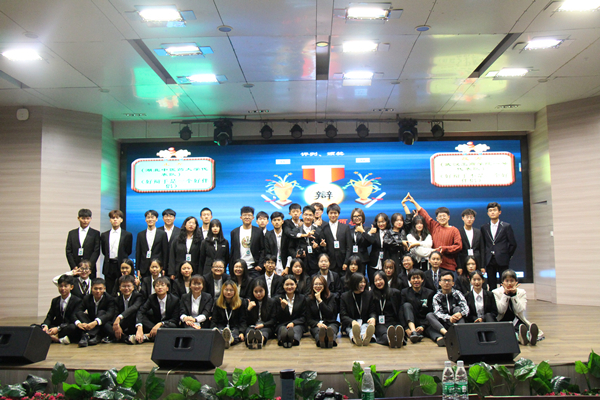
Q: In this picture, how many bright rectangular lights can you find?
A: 10